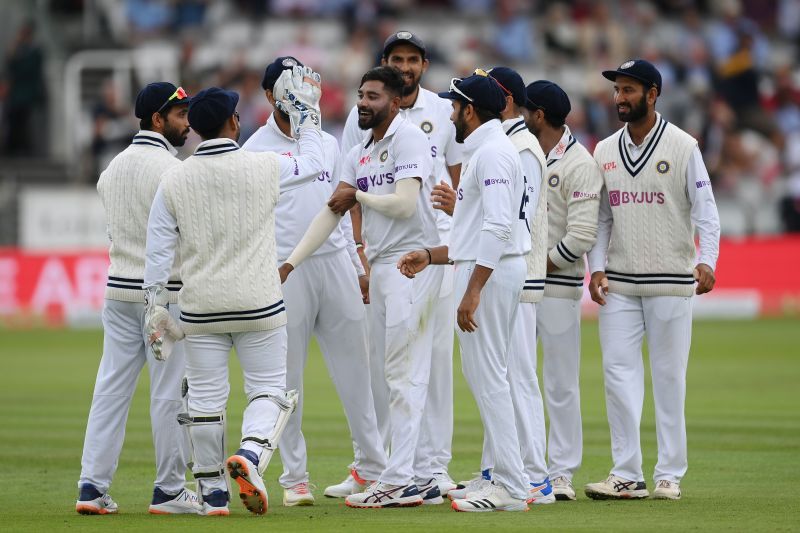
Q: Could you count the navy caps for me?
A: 8